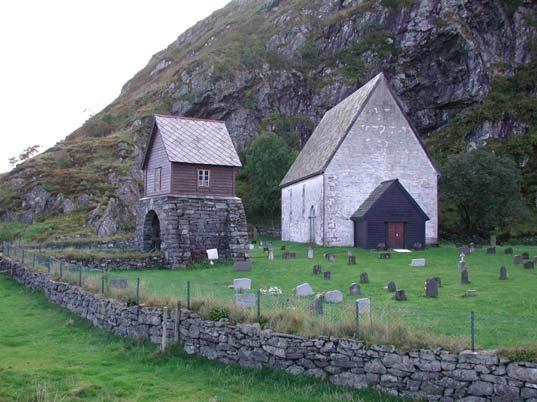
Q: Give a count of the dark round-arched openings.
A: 1